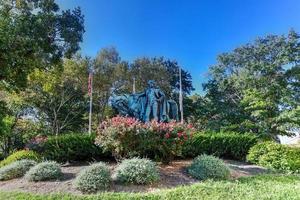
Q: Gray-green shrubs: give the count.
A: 5